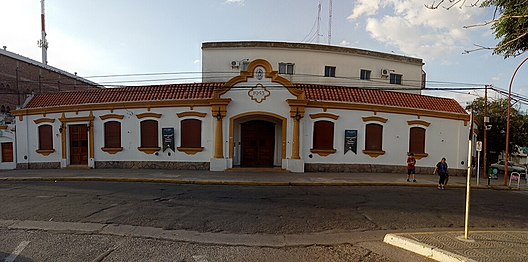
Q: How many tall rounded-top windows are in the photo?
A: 7